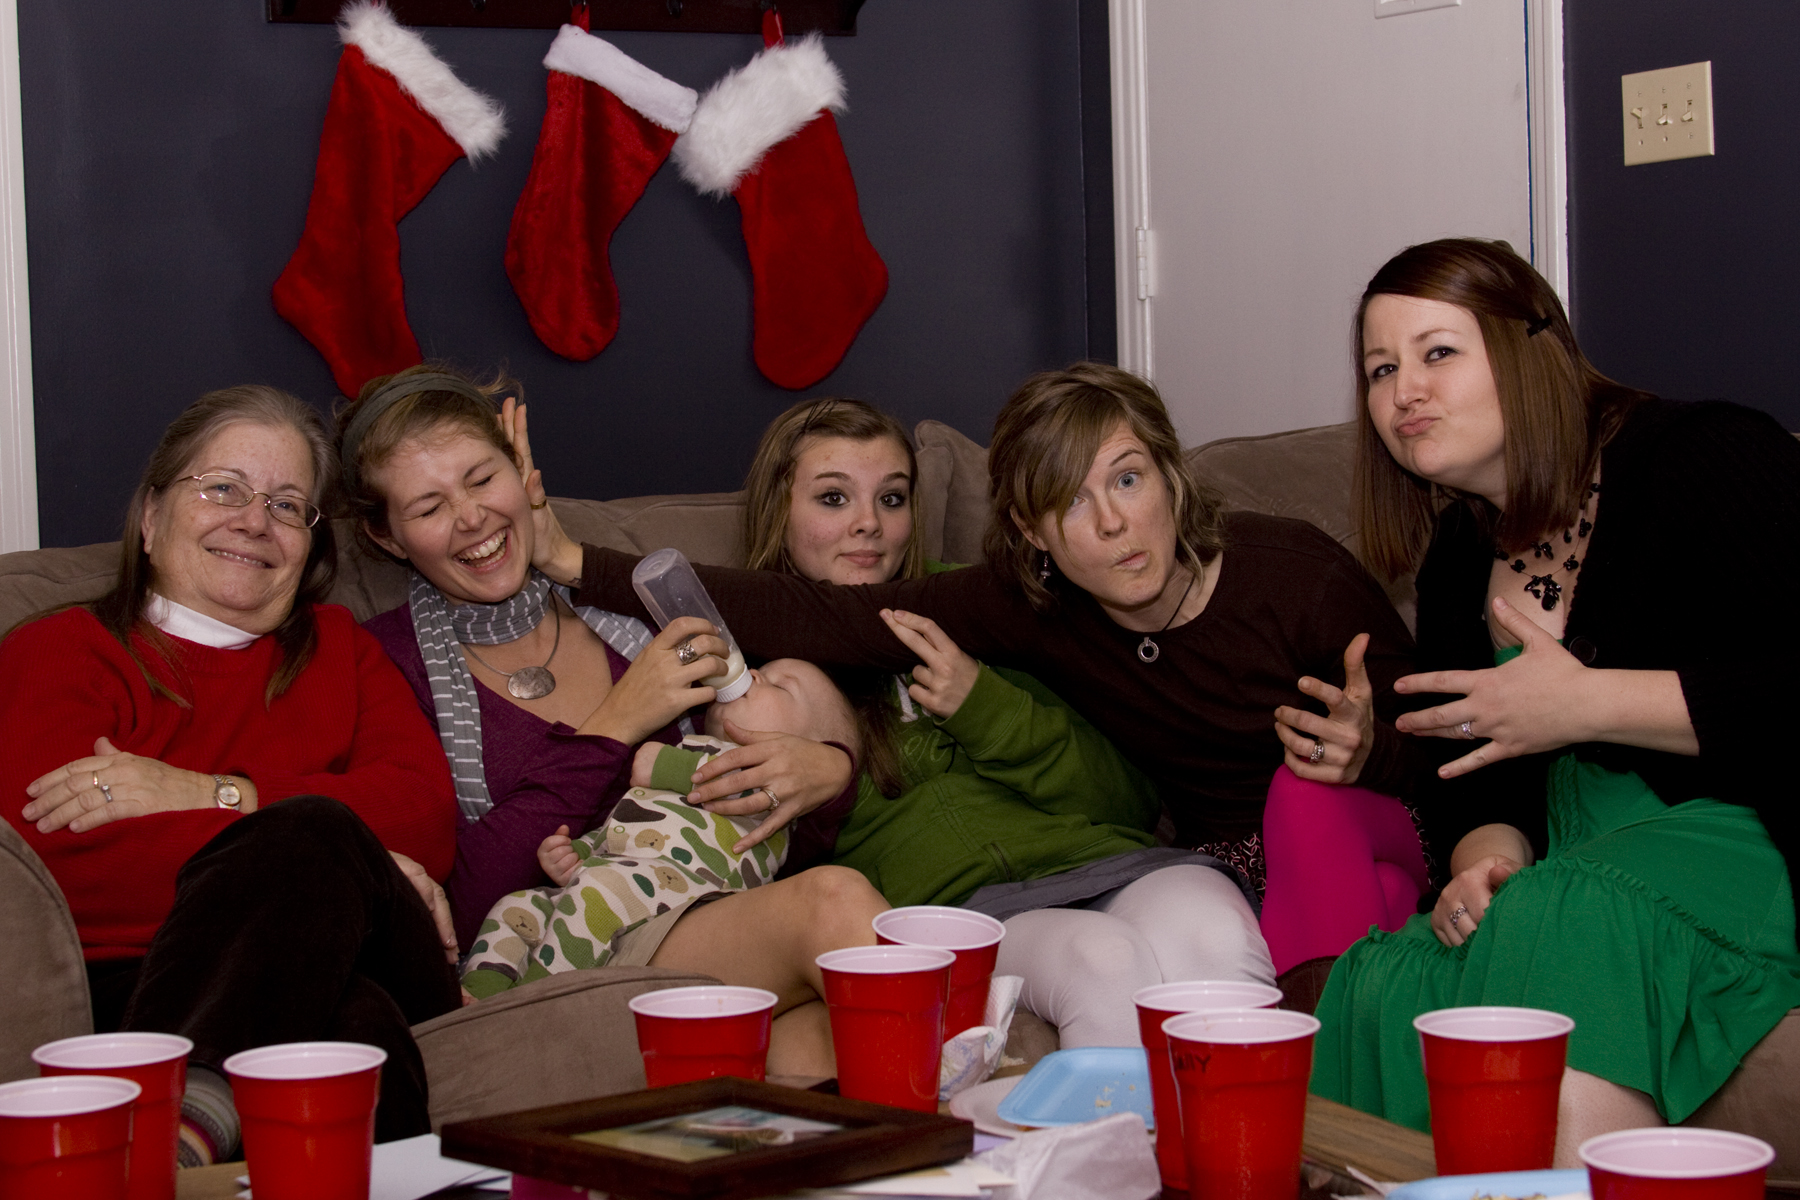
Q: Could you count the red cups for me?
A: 10